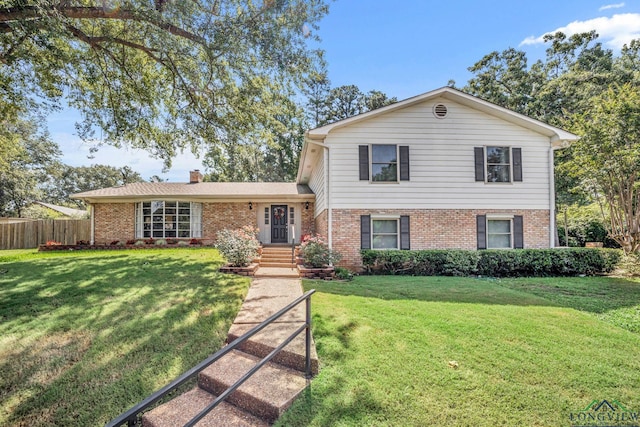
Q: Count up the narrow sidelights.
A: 2